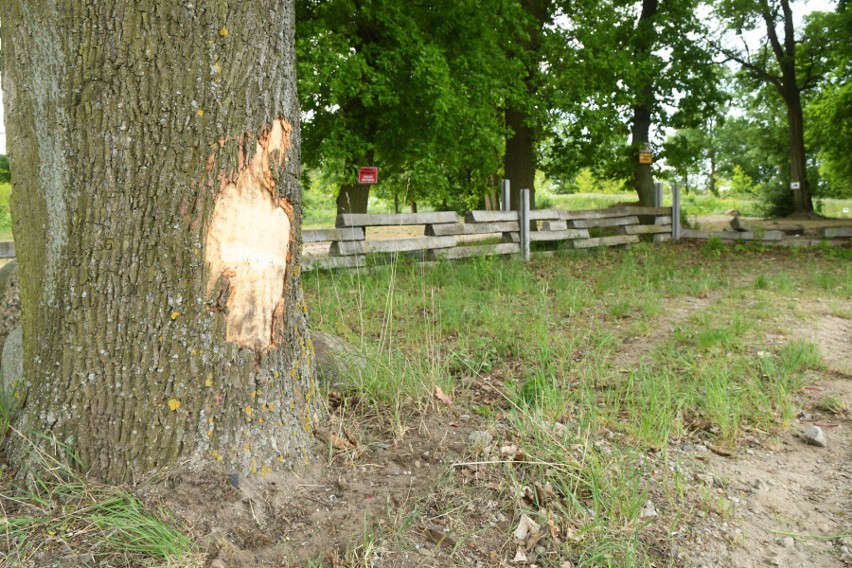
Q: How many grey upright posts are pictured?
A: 4